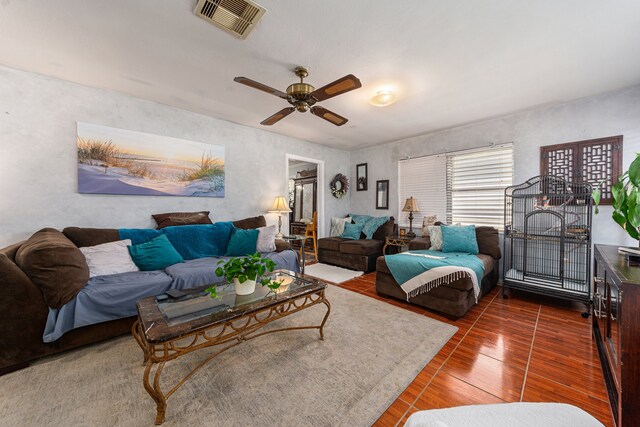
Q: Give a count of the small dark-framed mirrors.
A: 2